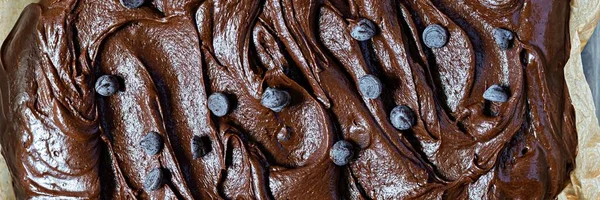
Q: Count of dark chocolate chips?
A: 14